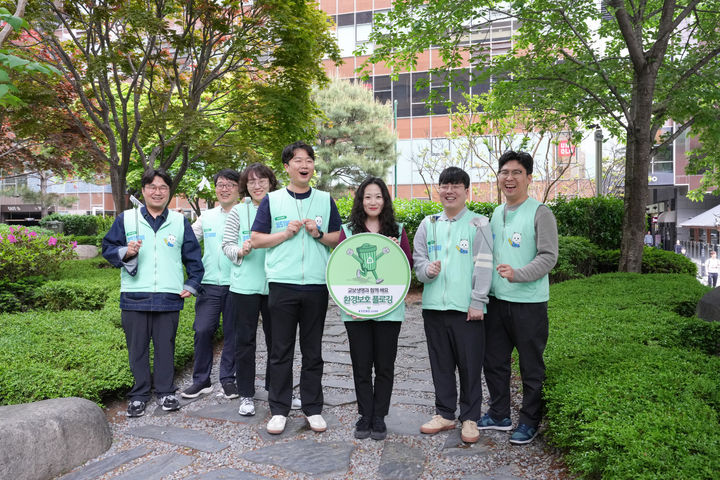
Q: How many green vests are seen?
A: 7